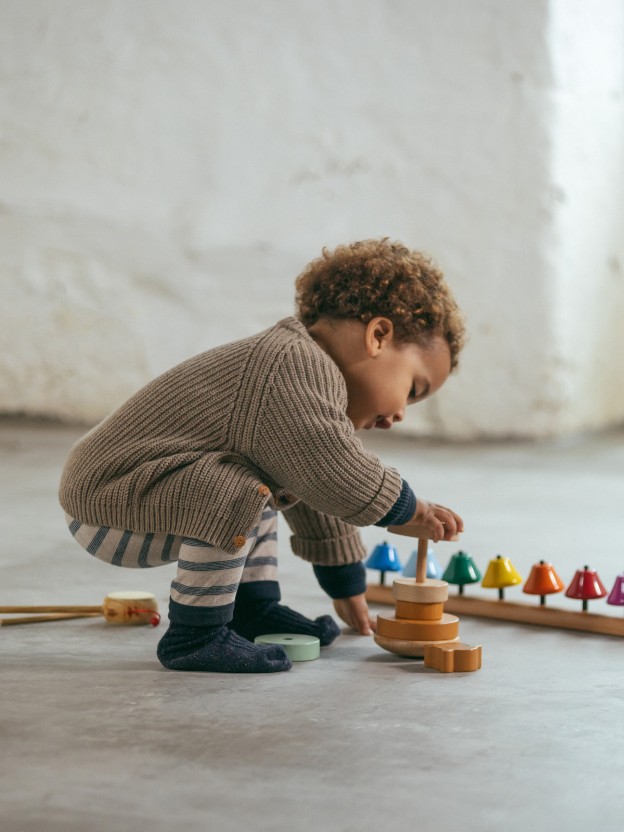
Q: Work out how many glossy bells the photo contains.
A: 7